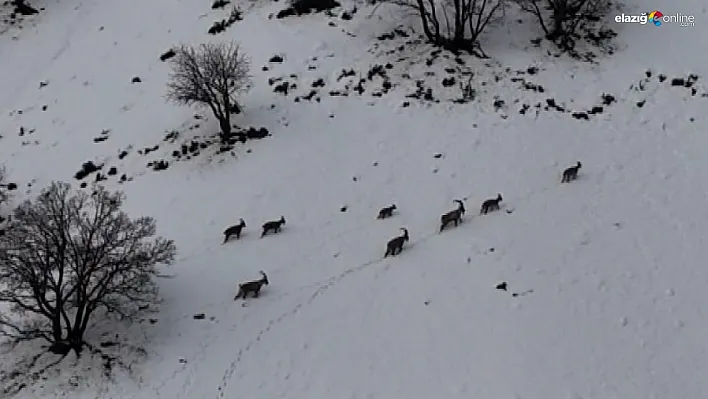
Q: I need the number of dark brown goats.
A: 8